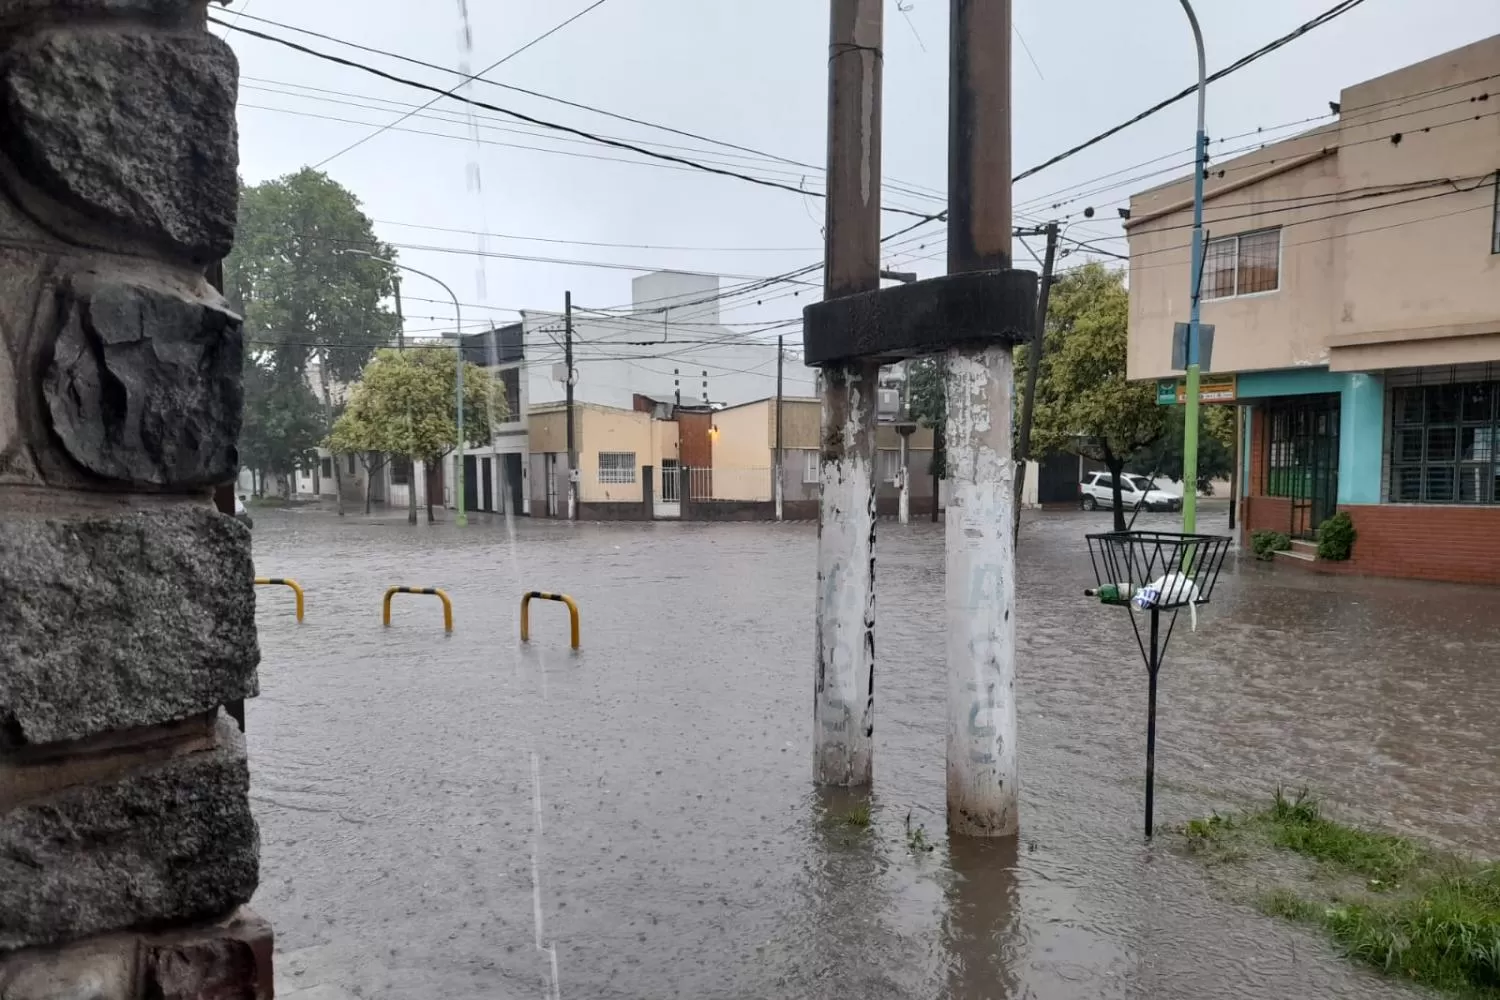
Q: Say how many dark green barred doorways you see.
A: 1